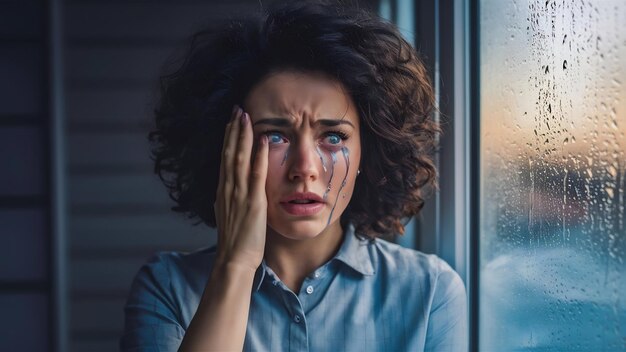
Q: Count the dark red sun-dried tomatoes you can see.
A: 0